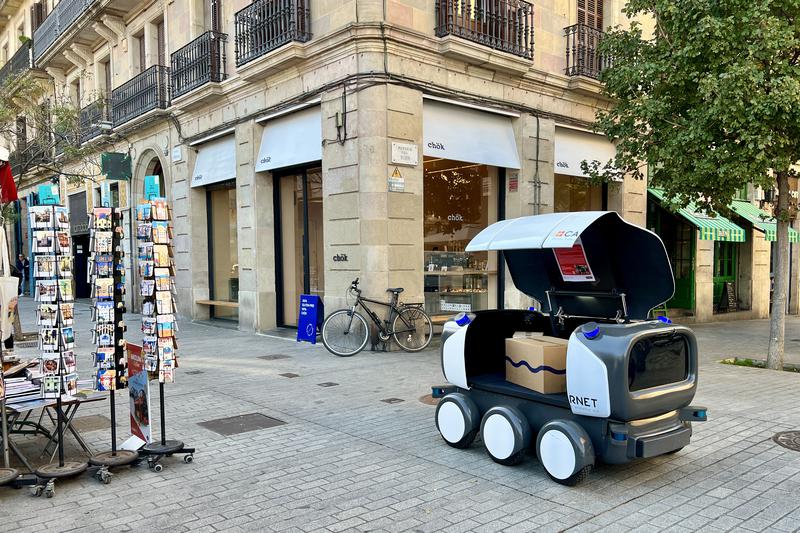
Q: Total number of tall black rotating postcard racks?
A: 3